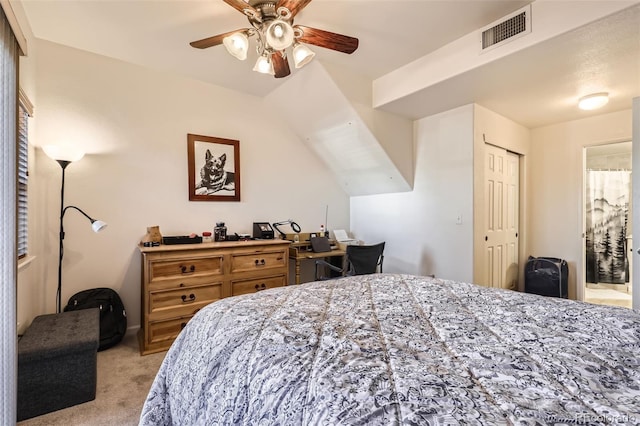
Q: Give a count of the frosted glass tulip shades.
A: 4